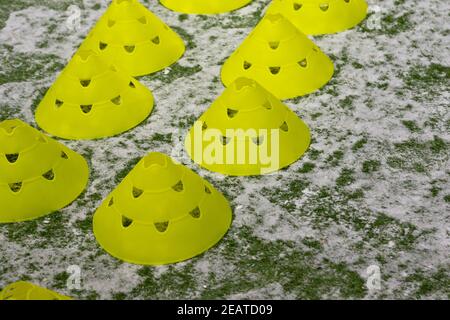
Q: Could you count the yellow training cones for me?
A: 9